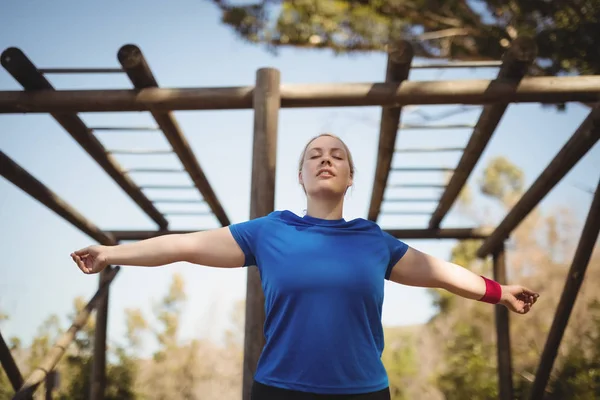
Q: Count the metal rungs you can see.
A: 14